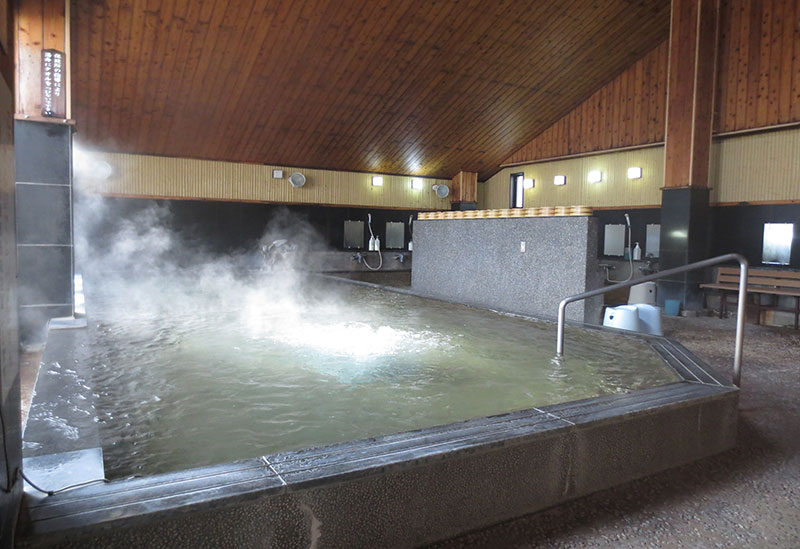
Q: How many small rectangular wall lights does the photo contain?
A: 6